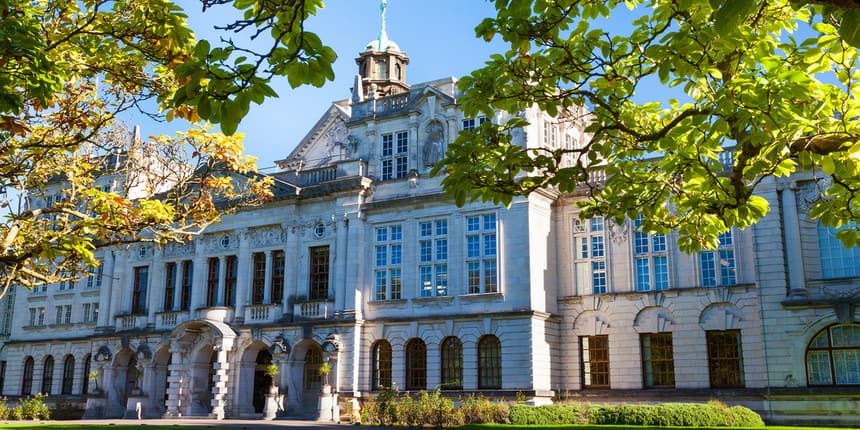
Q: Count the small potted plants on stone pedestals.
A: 4